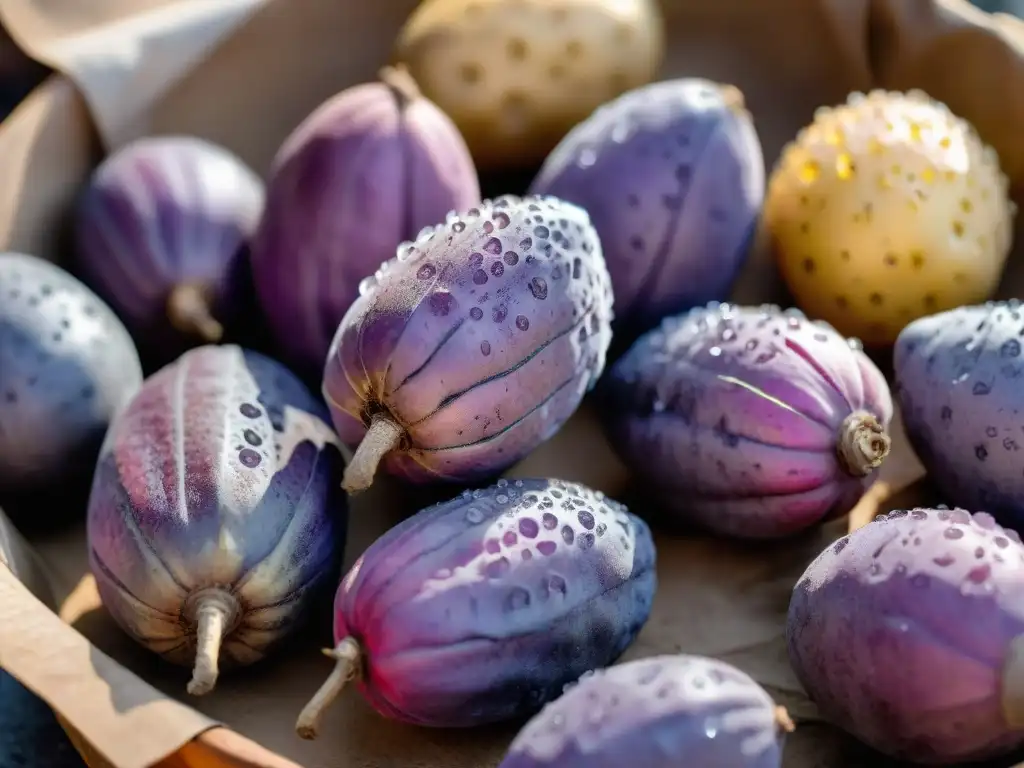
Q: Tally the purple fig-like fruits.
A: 11